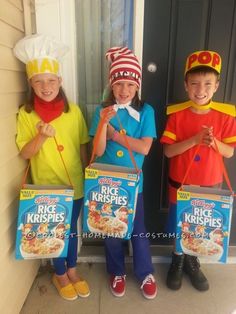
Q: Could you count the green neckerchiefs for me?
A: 0